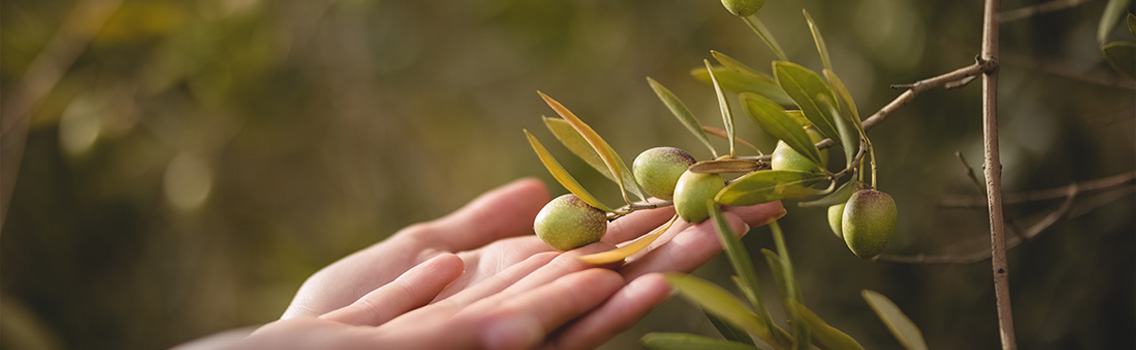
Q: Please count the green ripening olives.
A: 7